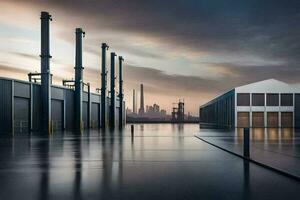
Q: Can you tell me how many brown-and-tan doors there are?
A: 4